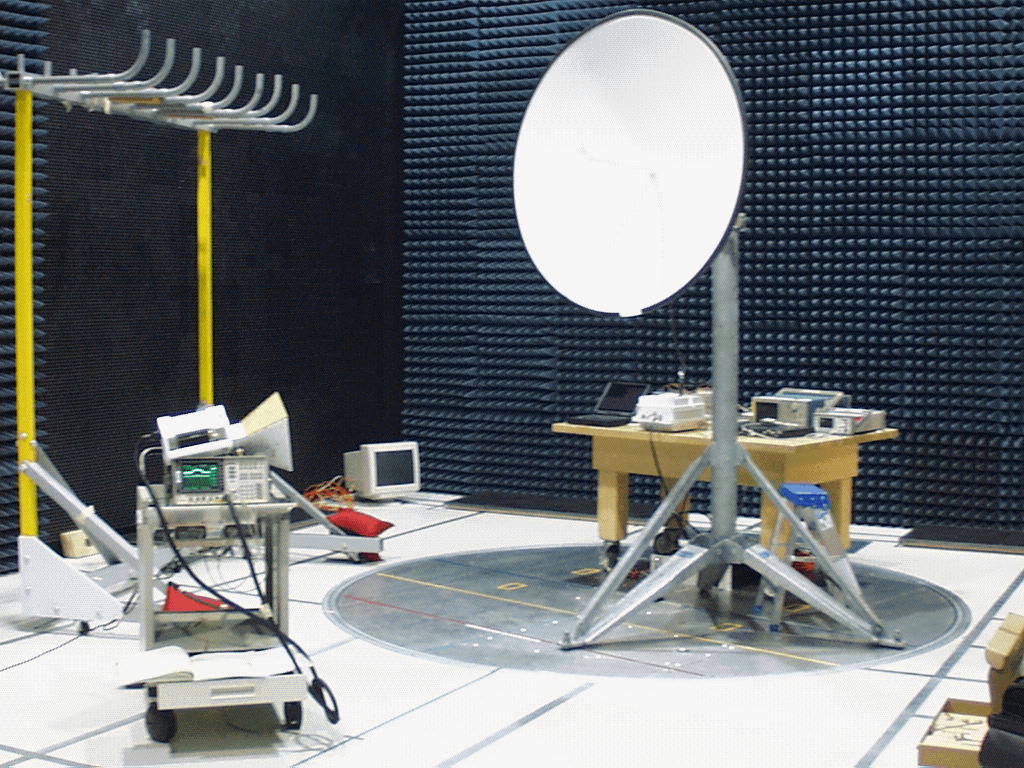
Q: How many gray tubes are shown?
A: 9